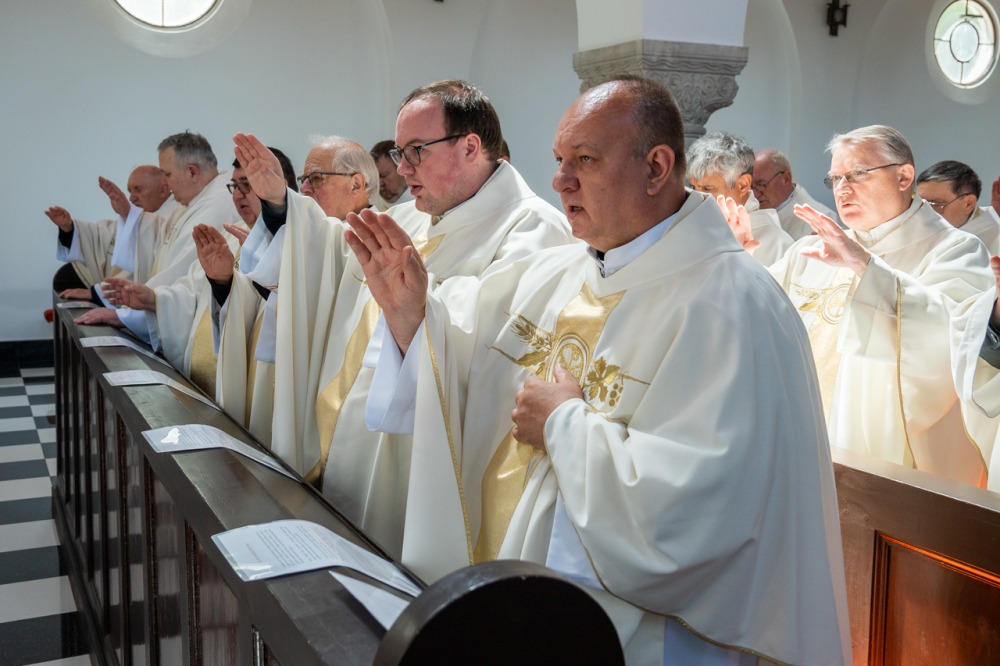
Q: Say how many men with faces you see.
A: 11